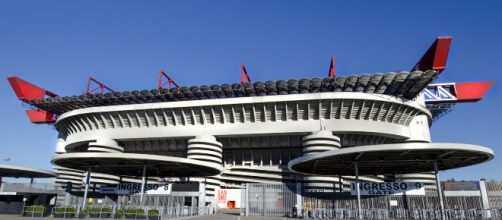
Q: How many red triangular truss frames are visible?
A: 4